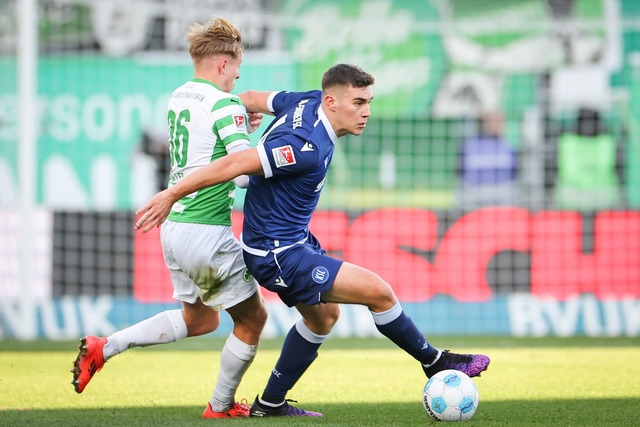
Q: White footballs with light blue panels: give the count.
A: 1